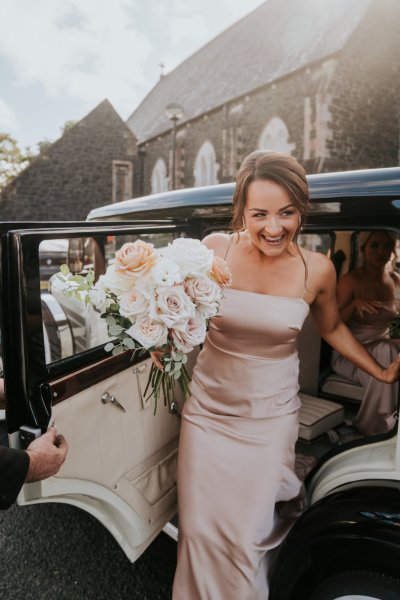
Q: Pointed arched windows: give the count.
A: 3